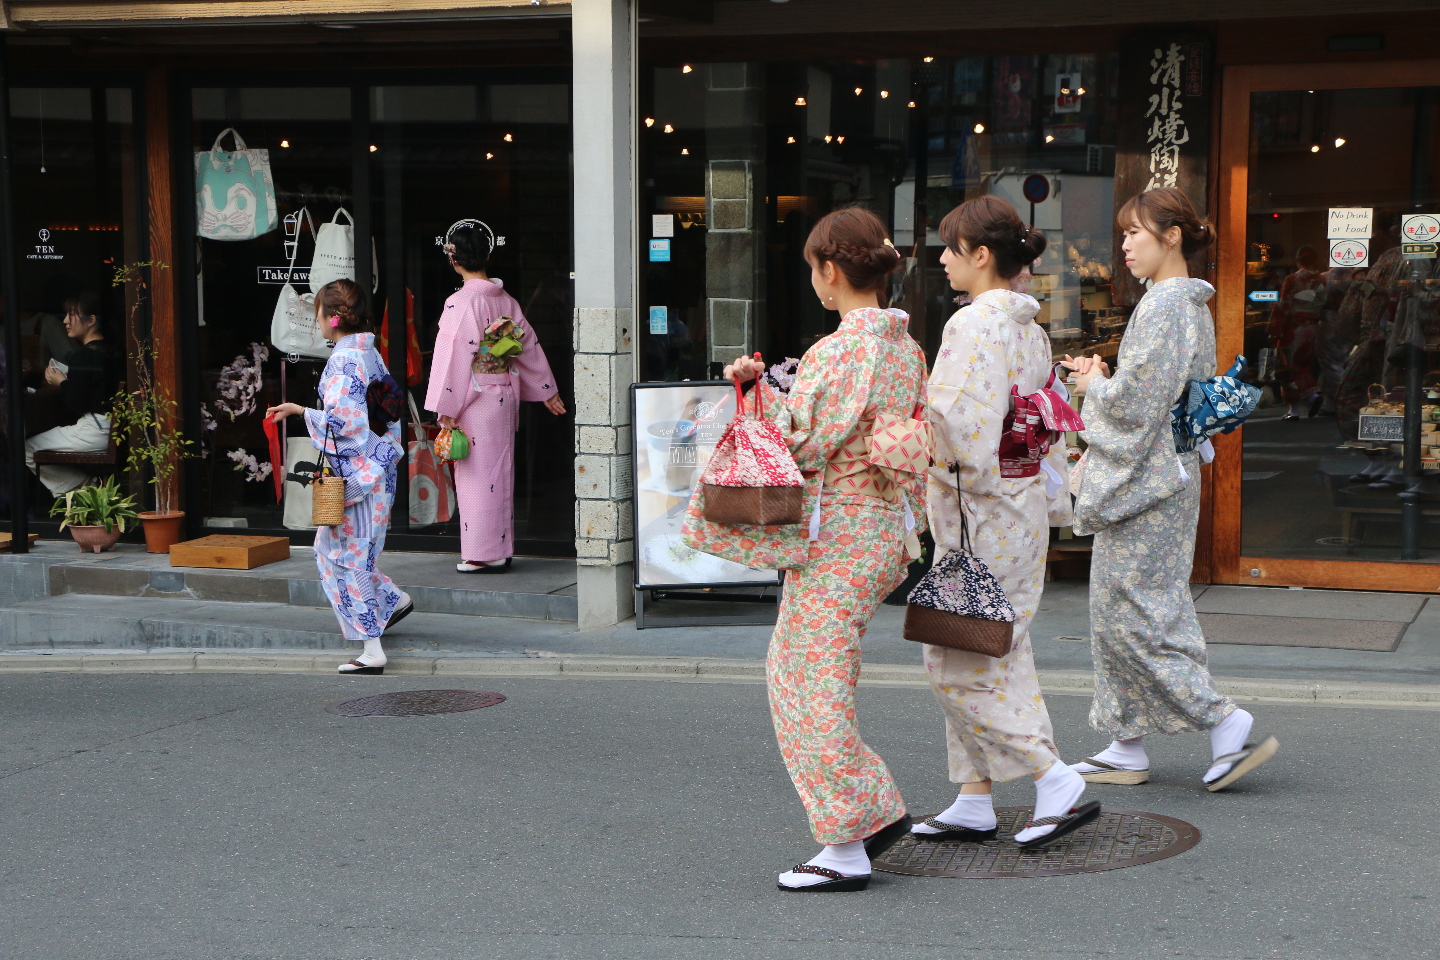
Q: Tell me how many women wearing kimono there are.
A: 5